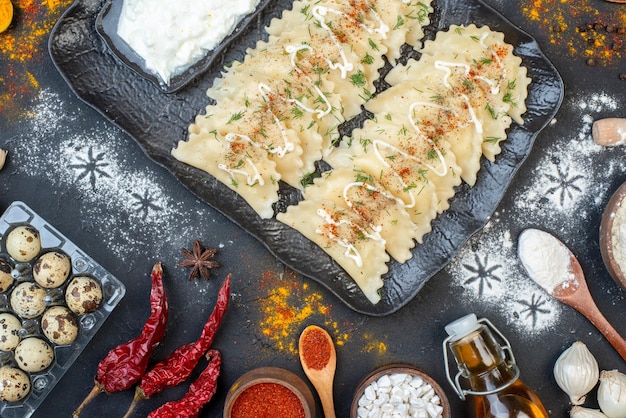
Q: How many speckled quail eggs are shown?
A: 9